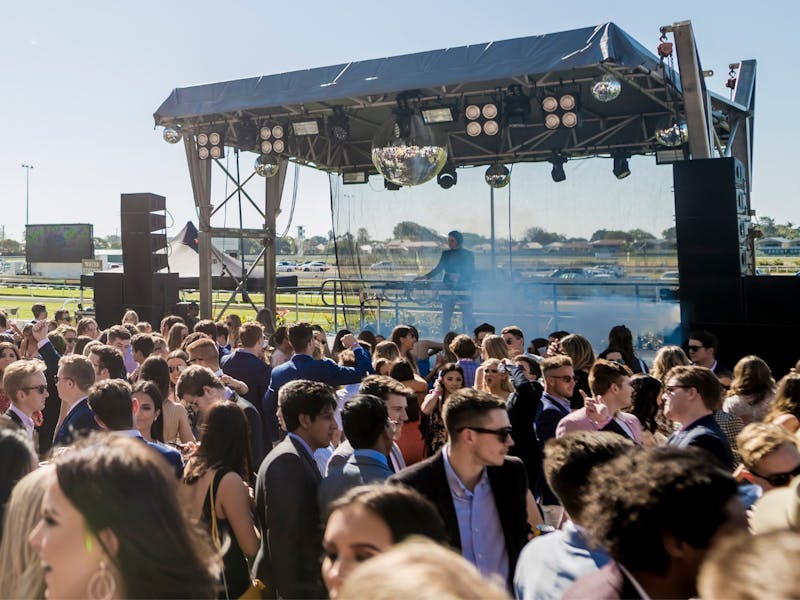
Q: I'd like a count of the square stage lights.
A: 4